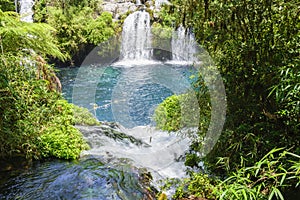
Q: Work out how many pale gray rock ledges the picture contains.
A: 1